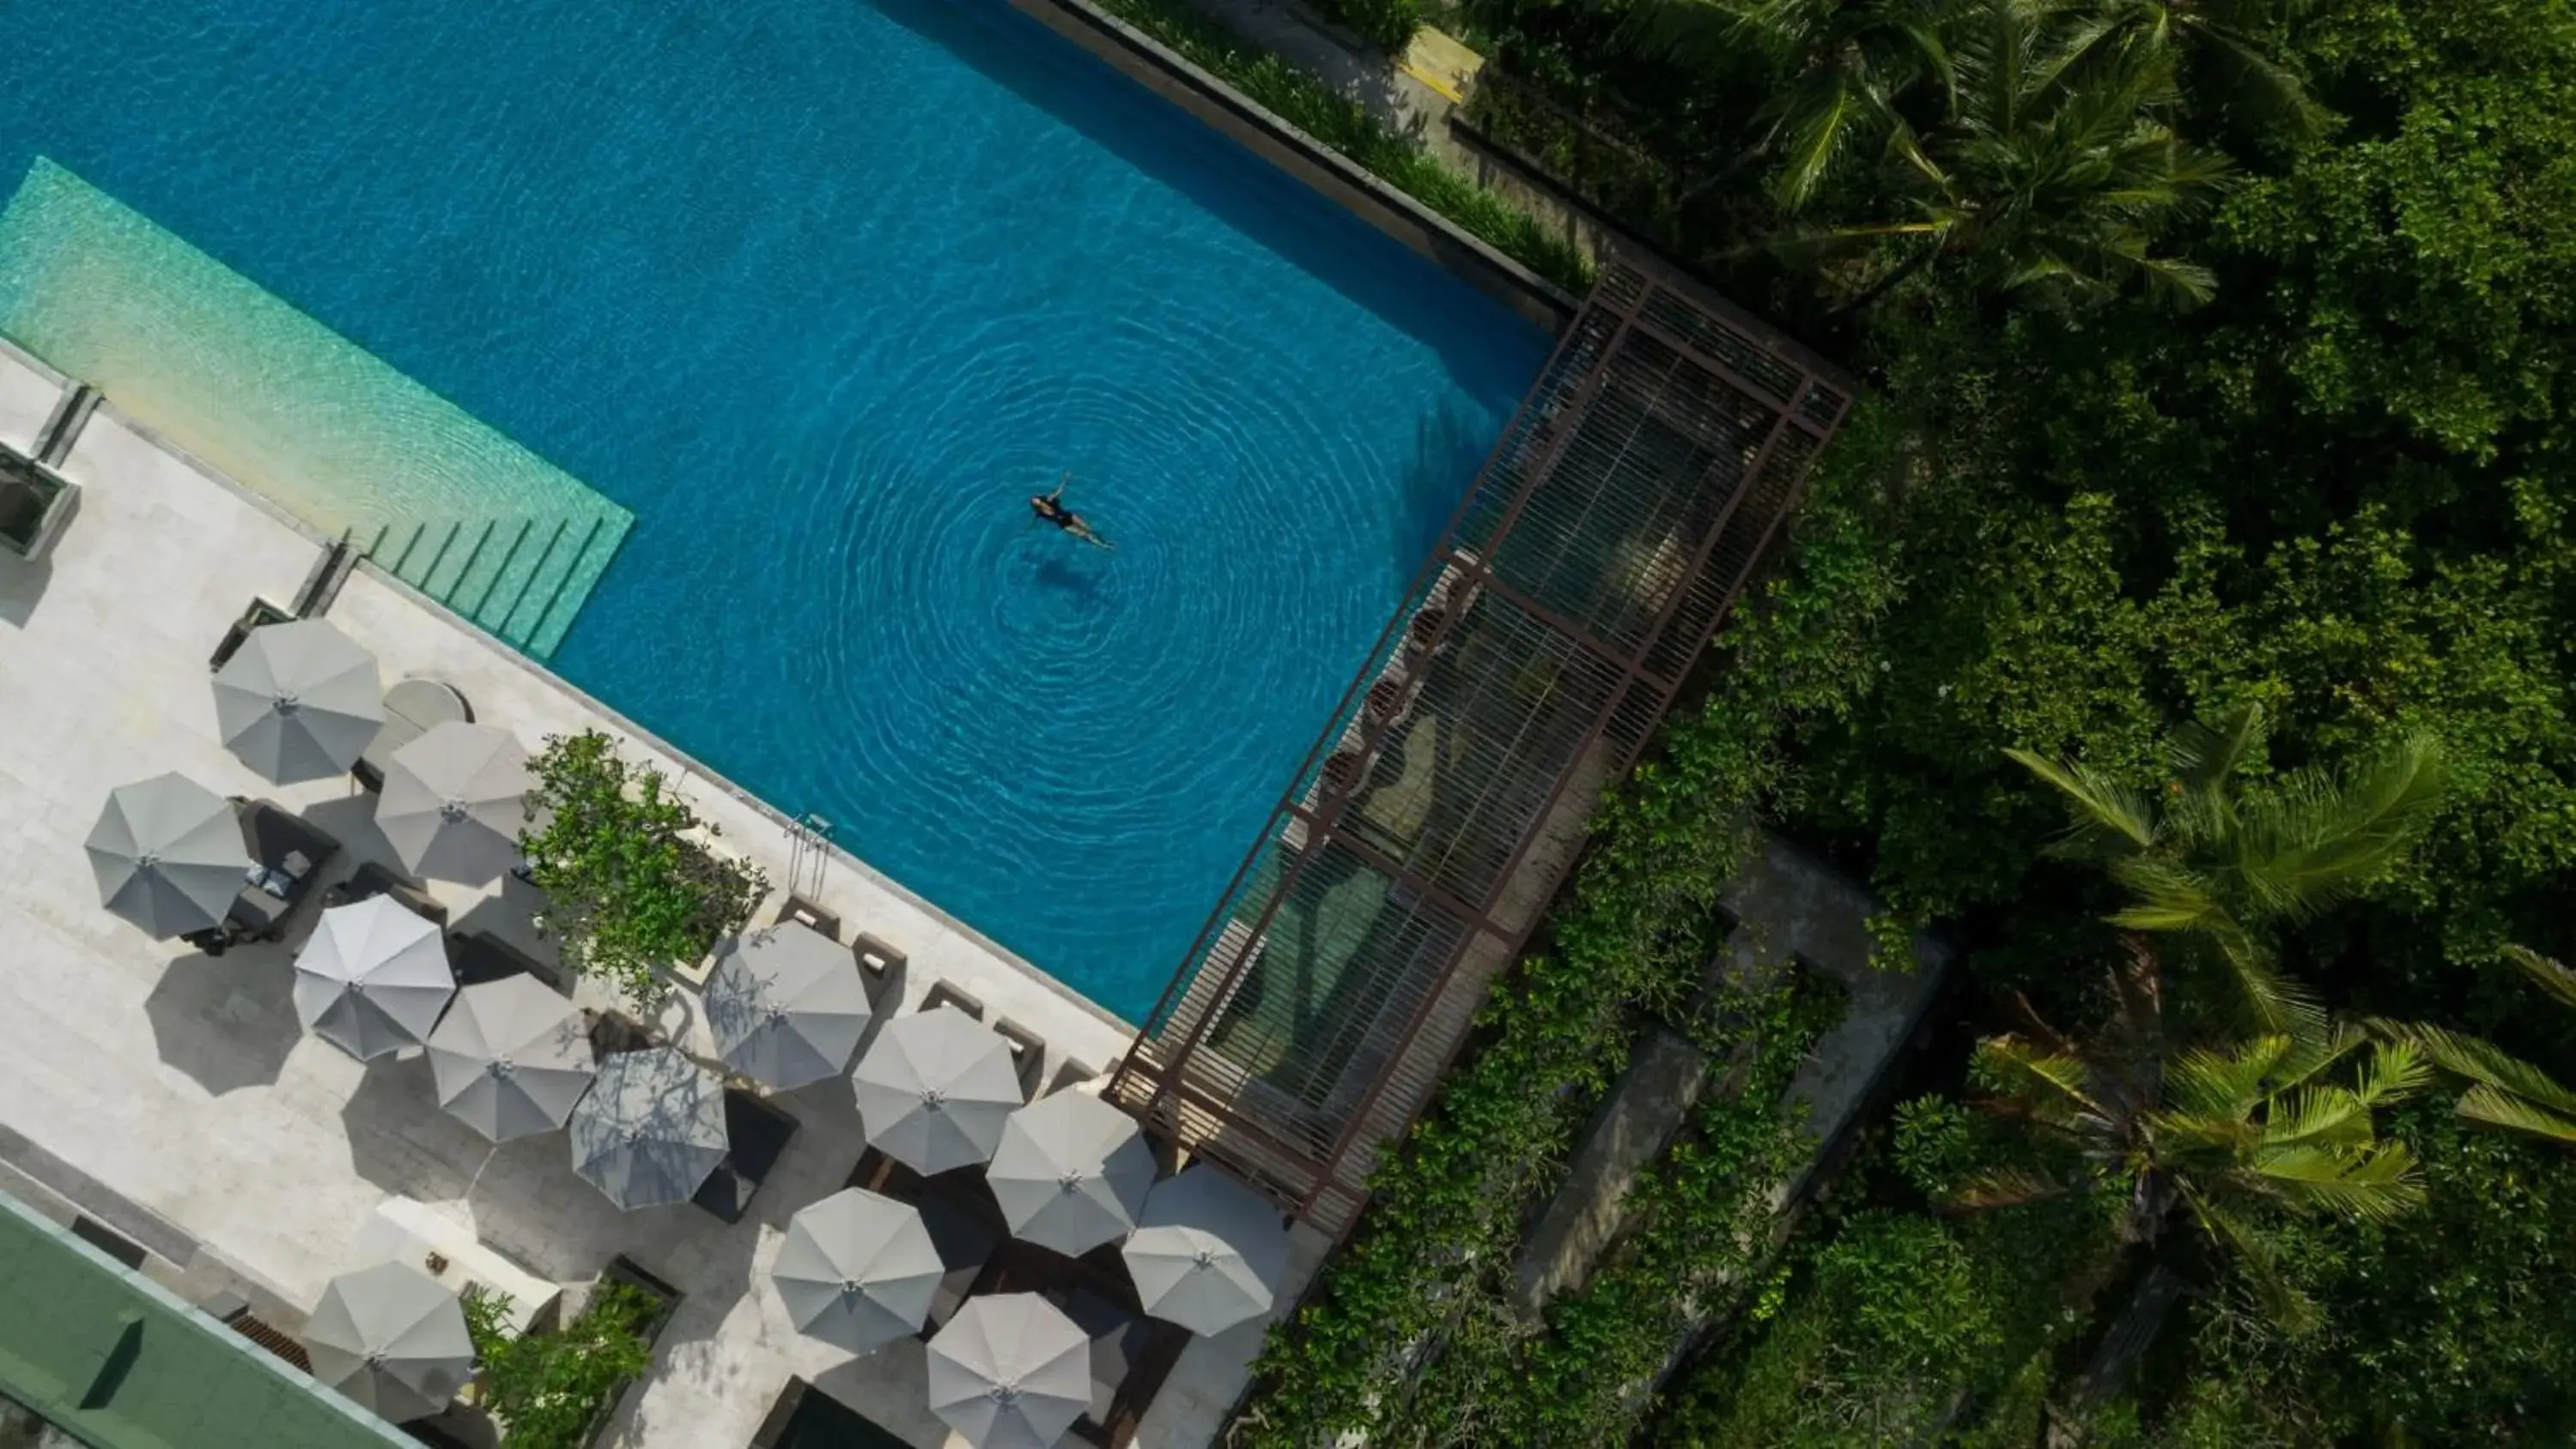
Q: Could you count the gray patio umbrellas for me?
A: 13